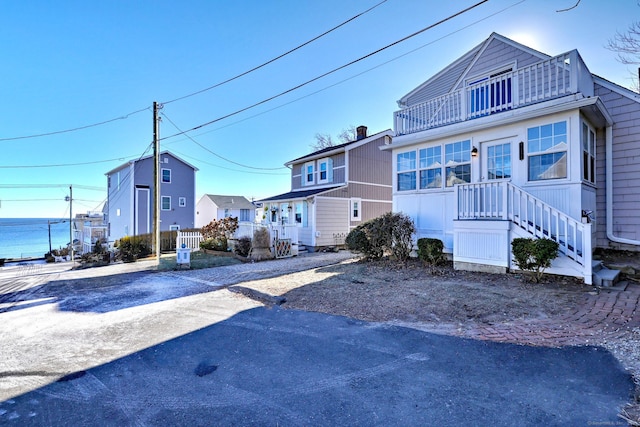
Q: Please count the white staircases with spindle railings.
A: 1